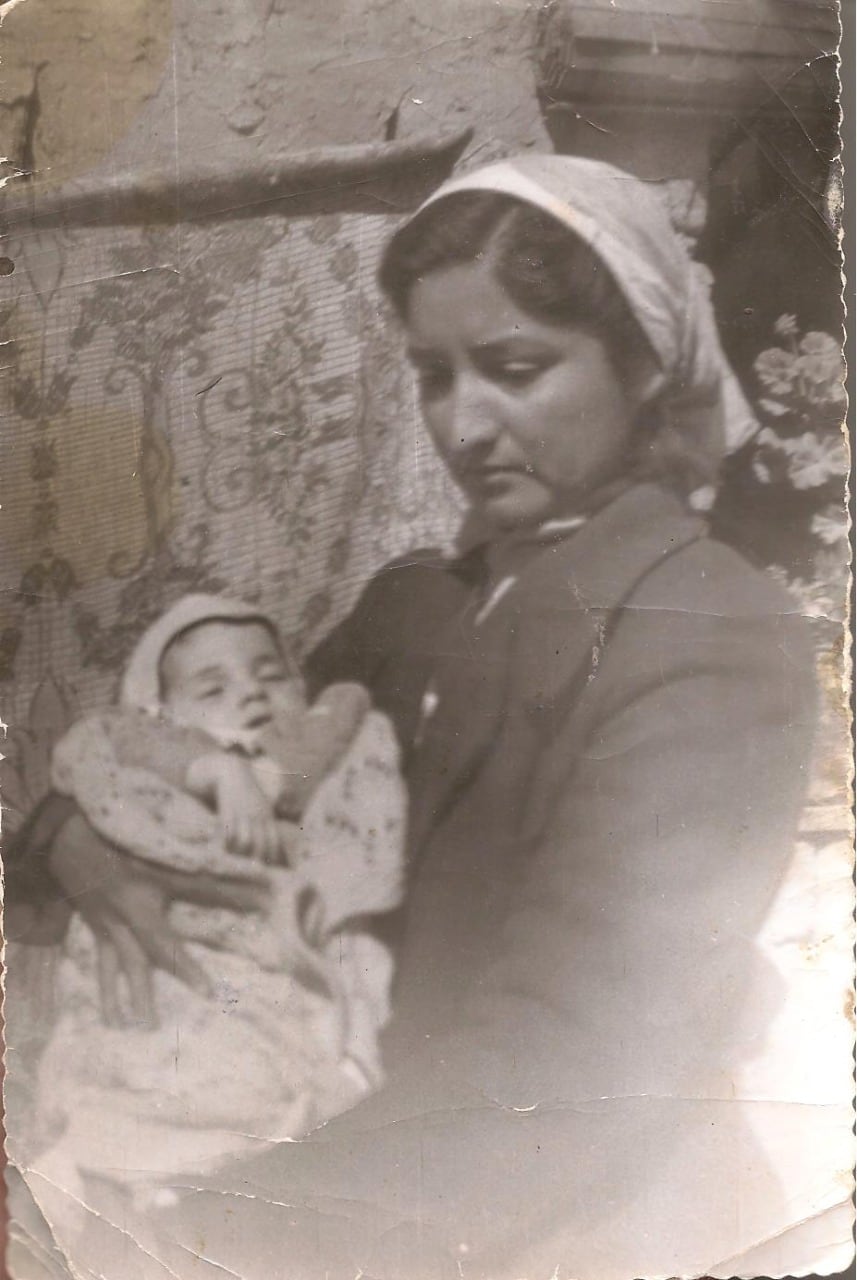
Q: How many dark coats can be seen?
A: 1